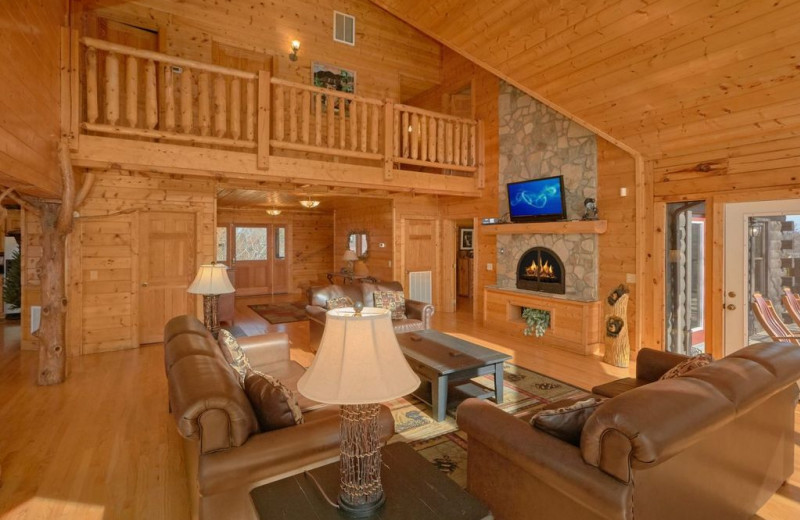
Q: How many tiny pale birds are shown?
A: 0